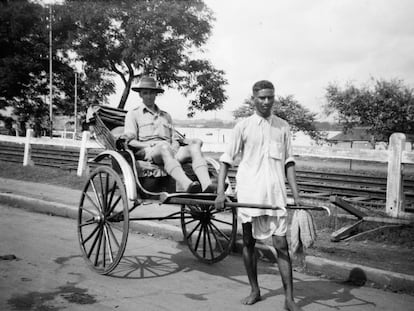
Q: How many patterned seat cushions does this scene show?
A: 1